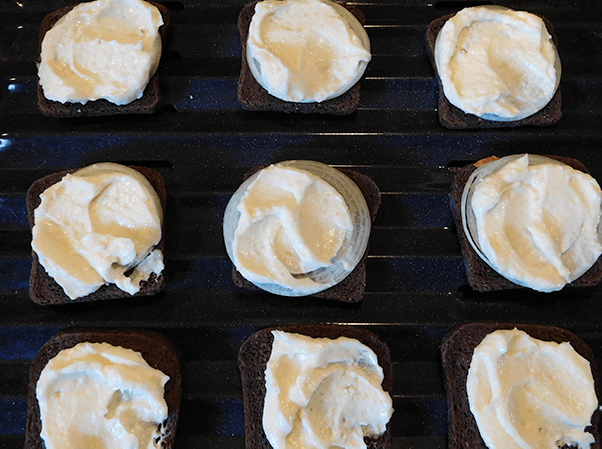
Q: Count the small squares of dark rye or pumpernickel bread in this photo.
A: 9